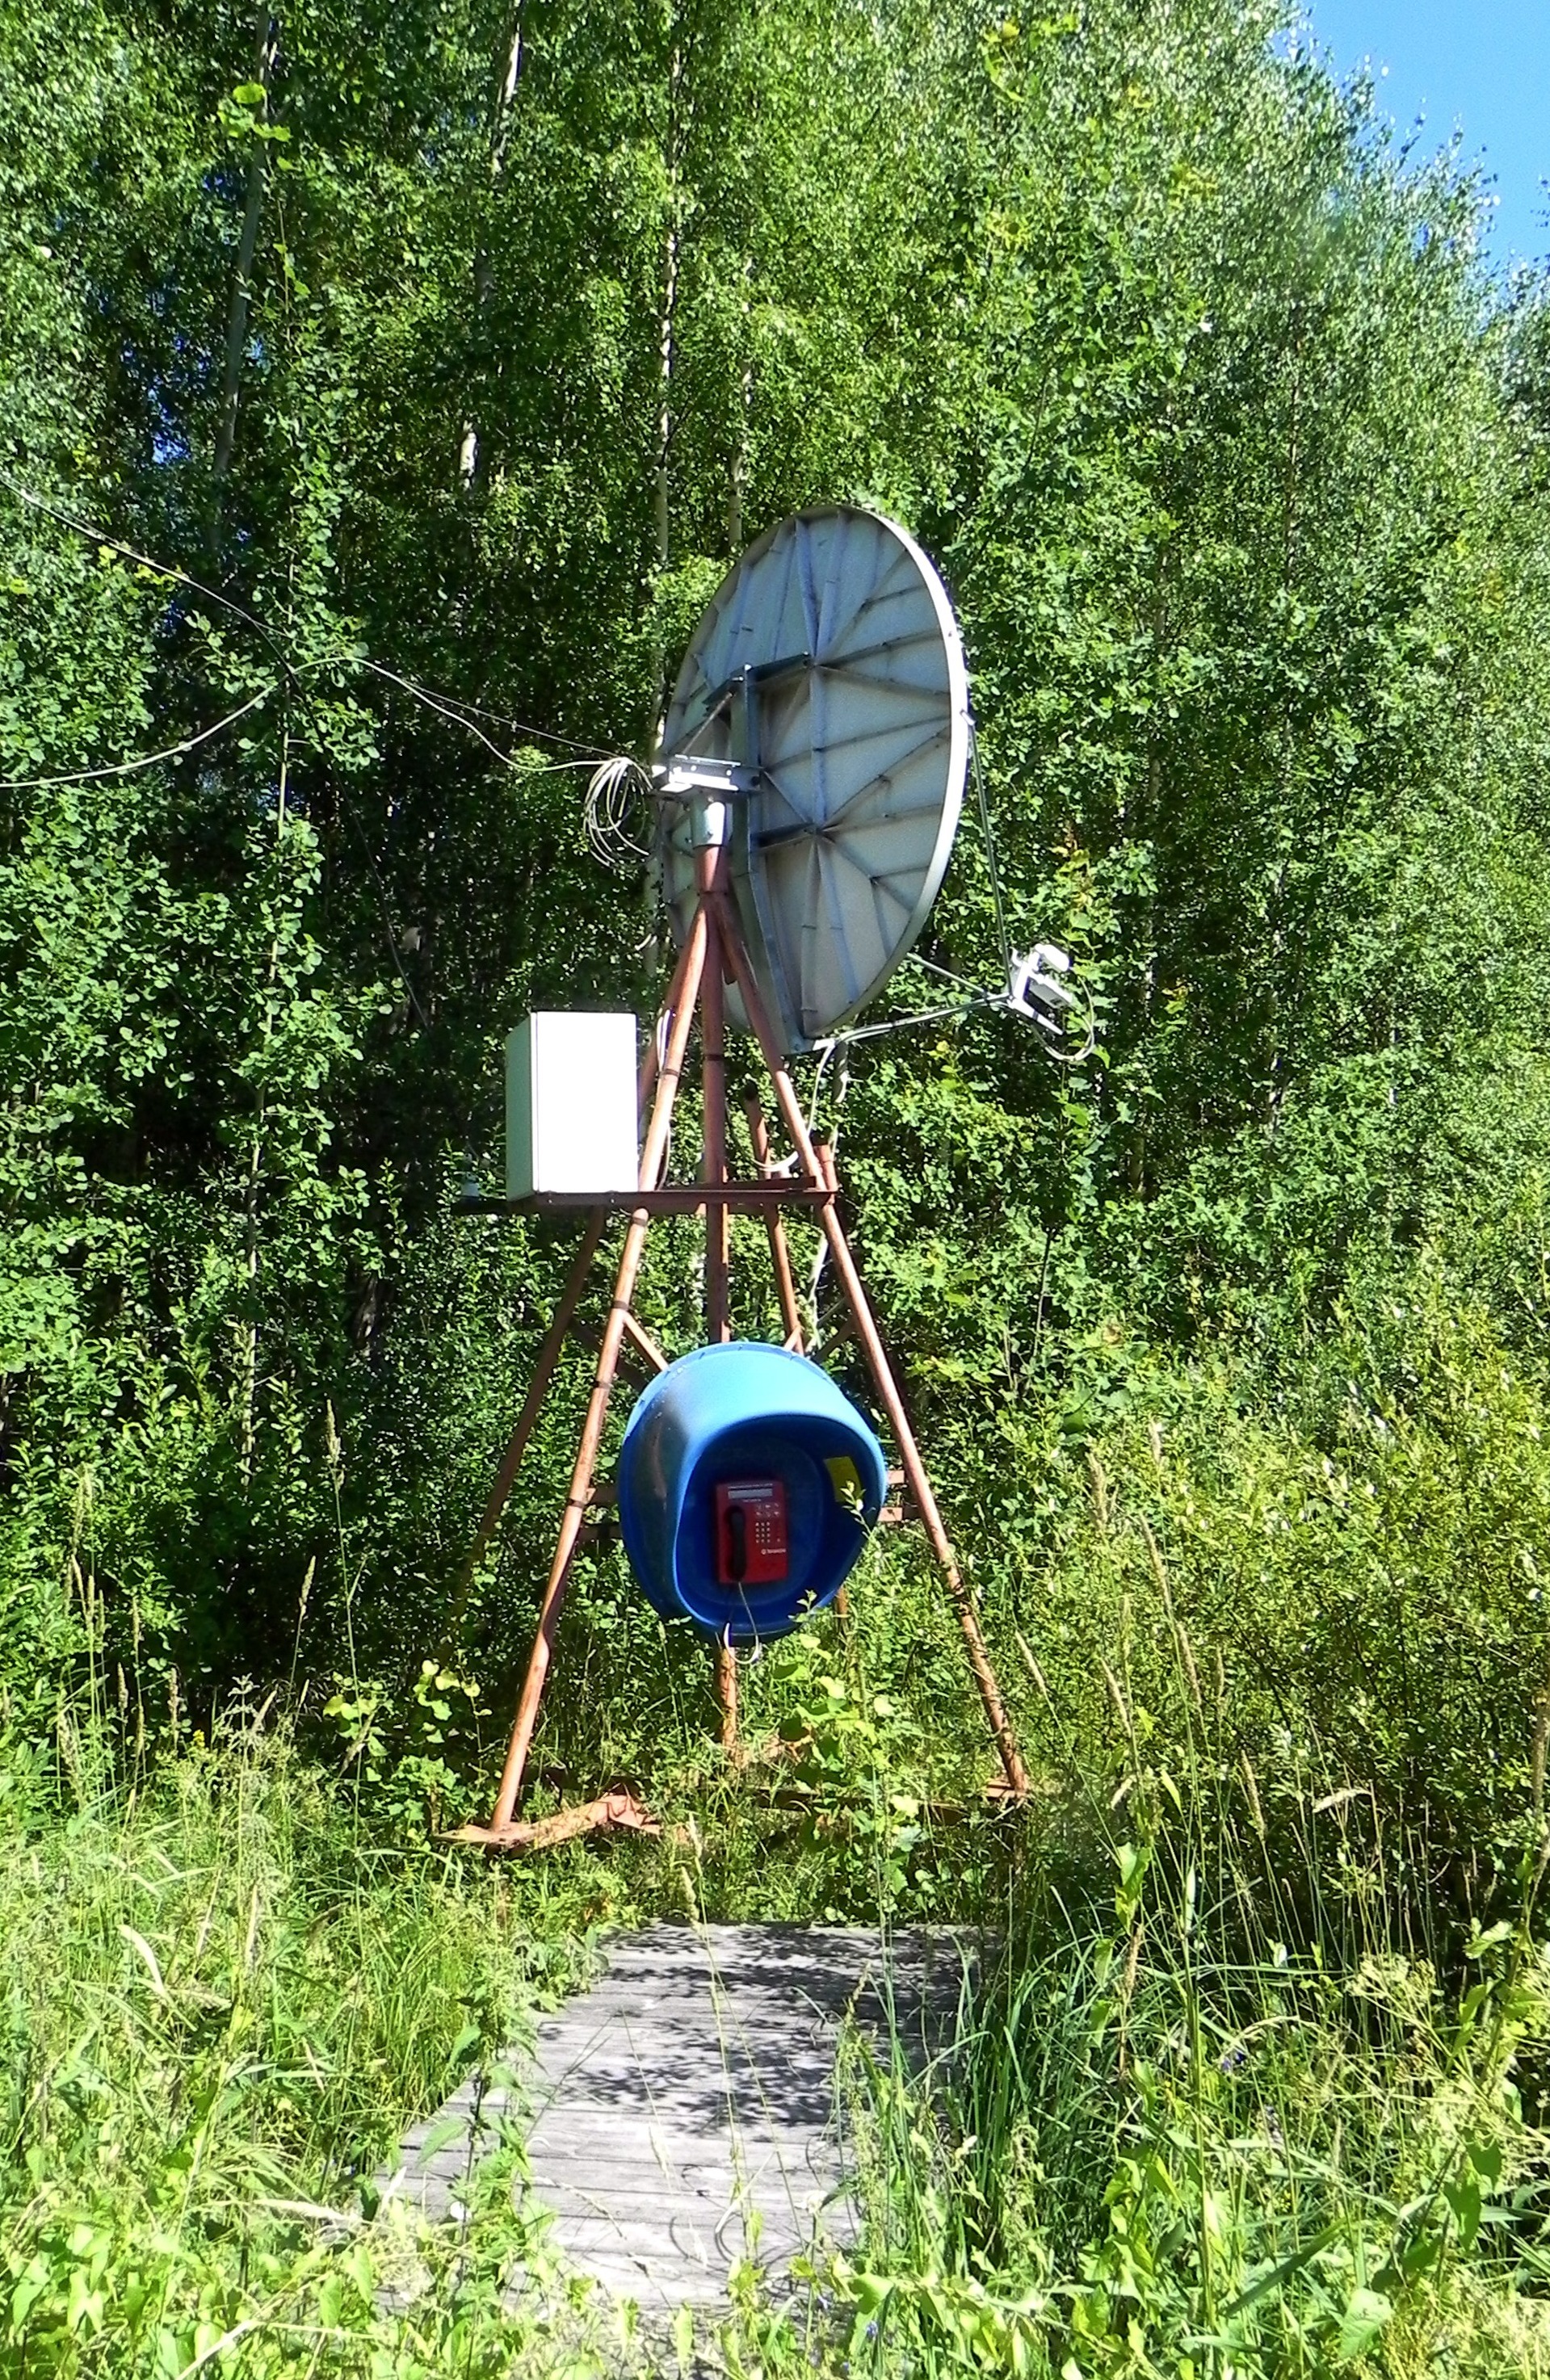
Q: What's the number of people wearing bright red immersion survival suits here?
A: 0